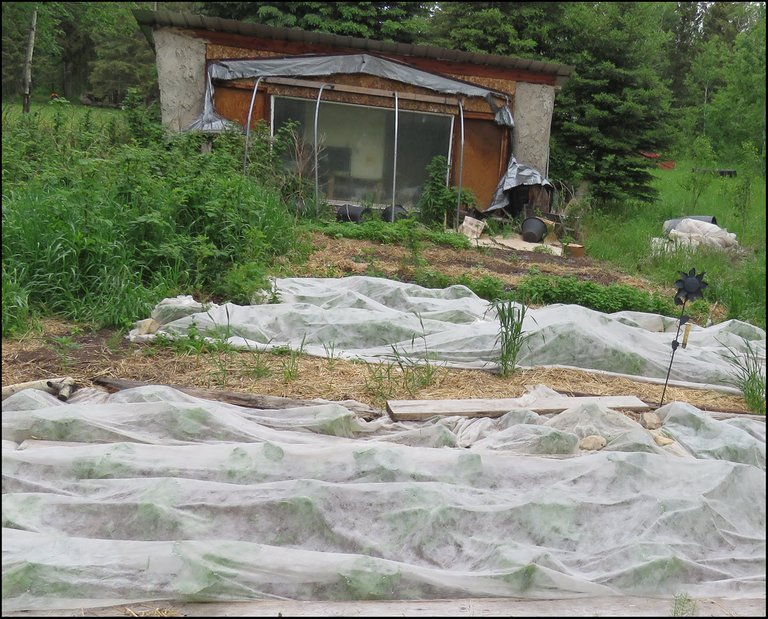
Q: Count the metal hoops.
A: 4